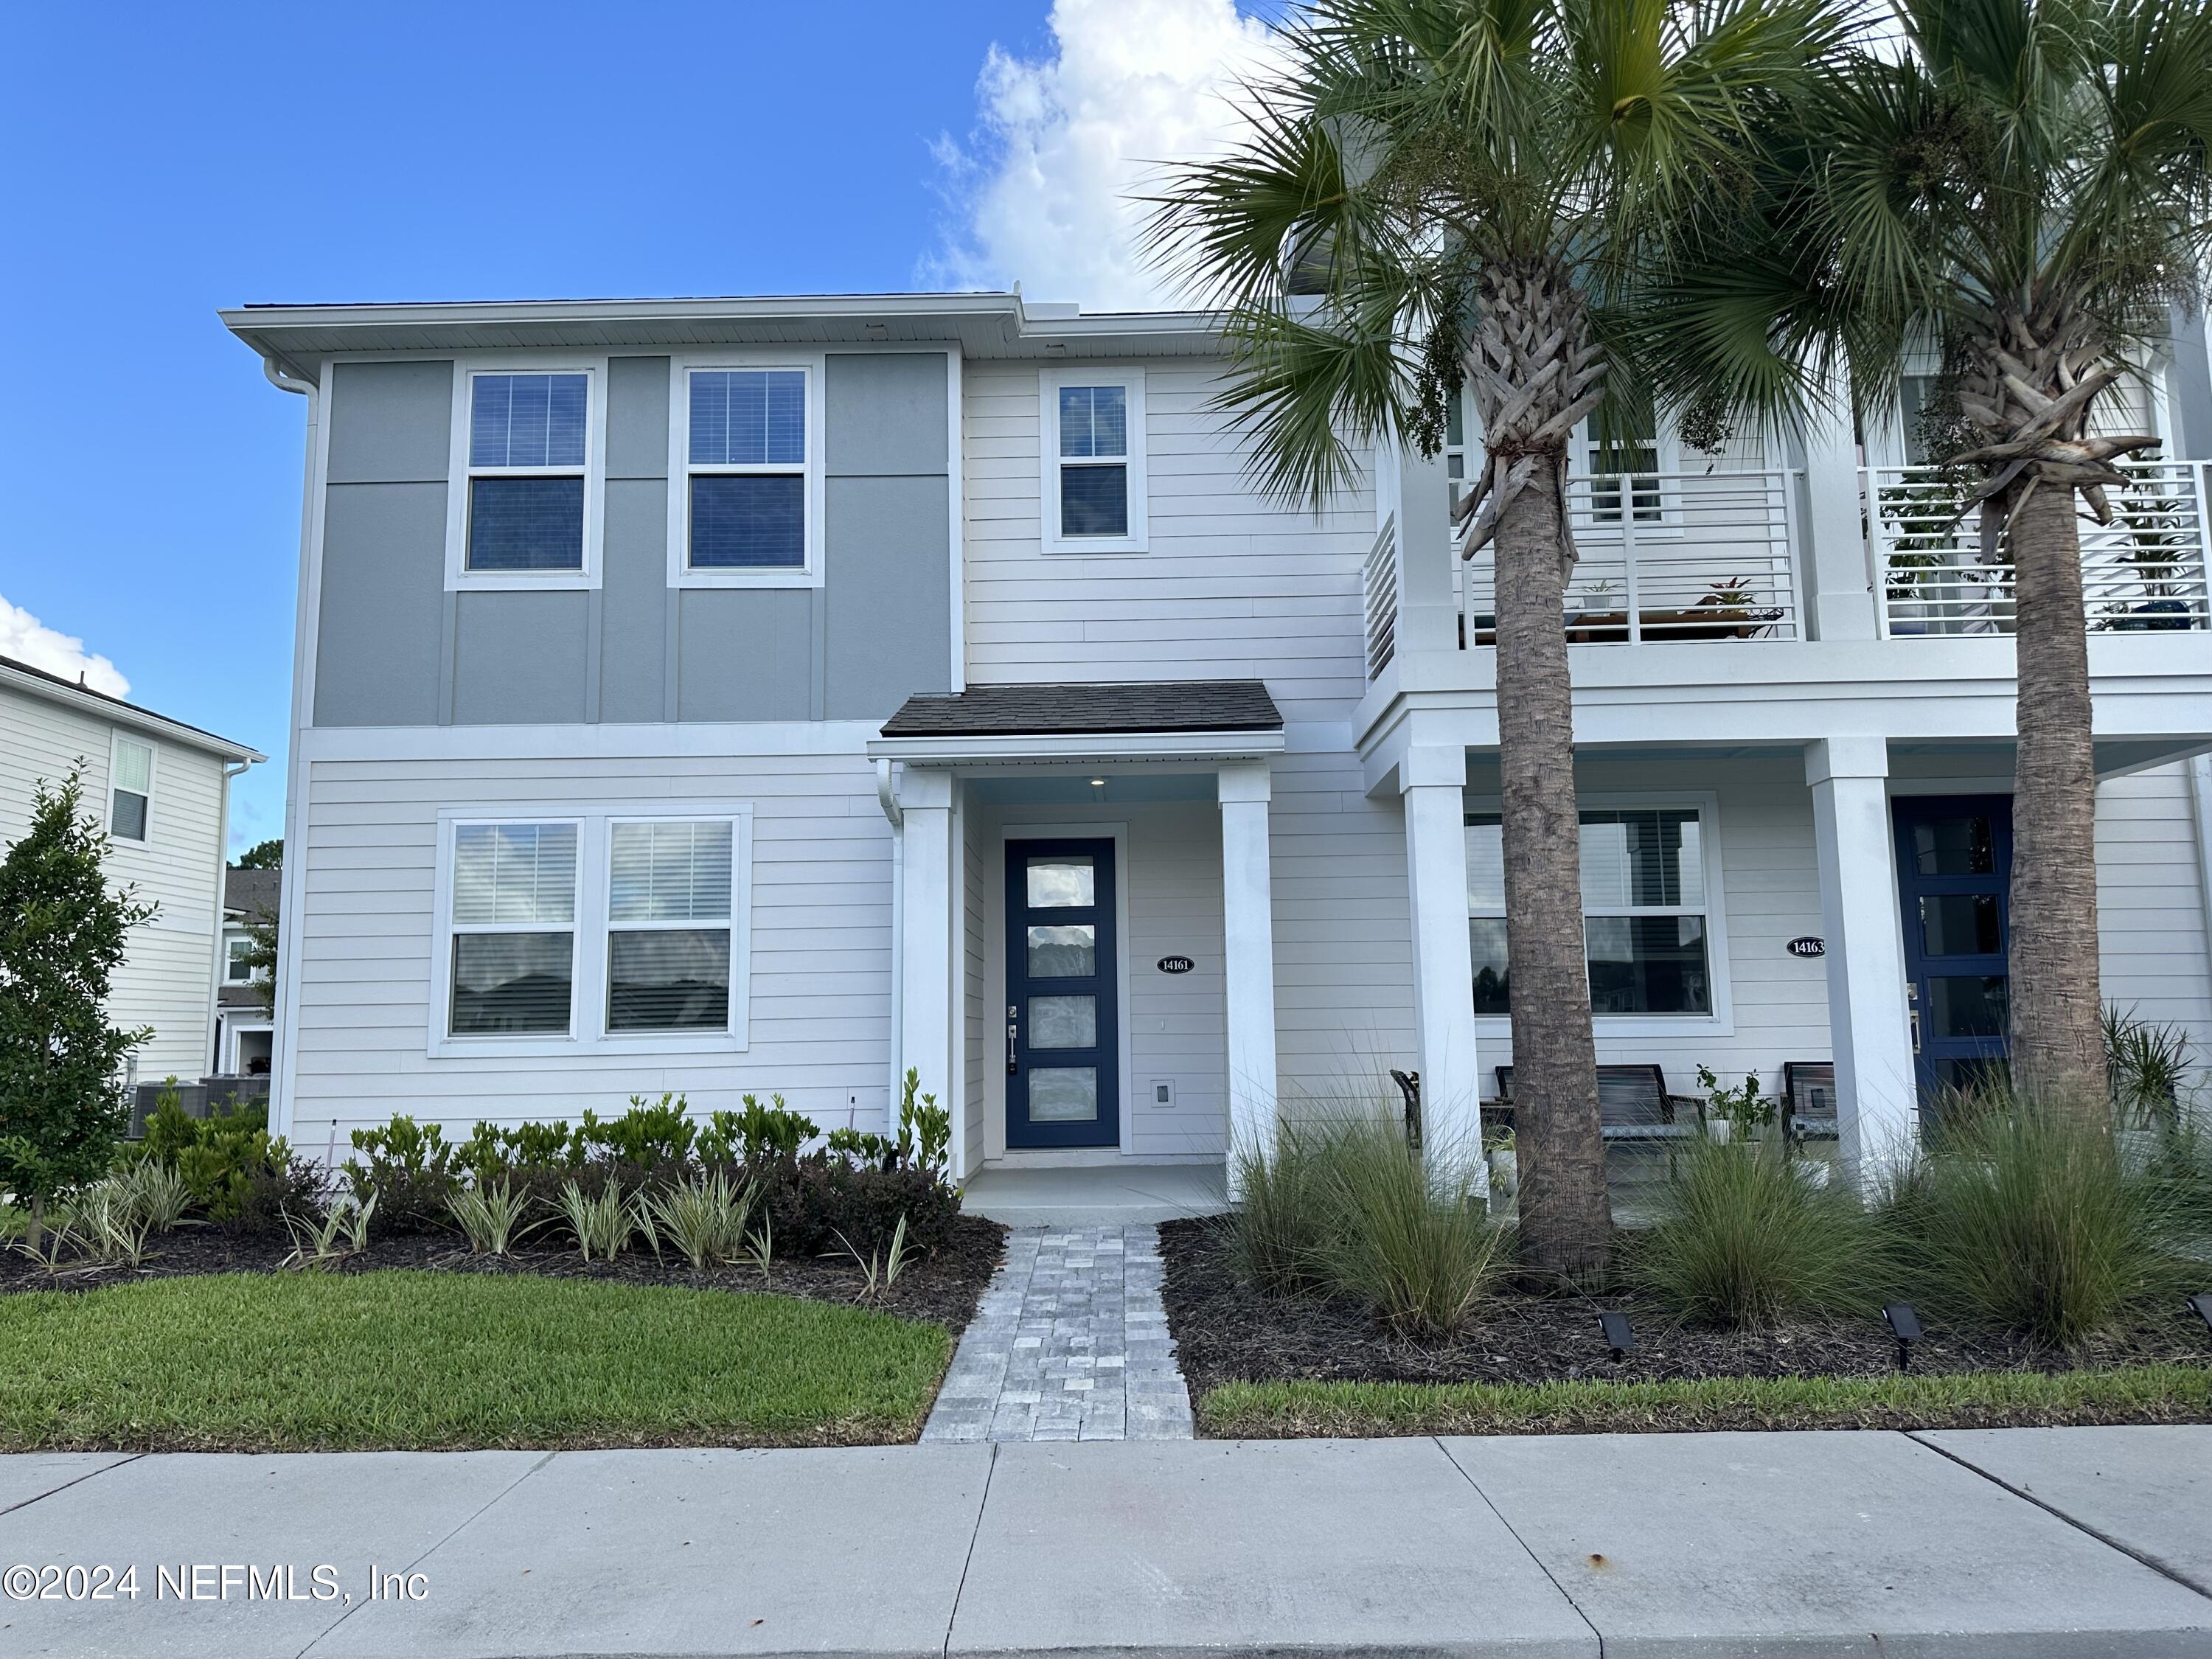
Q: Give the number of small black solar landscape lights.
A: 3